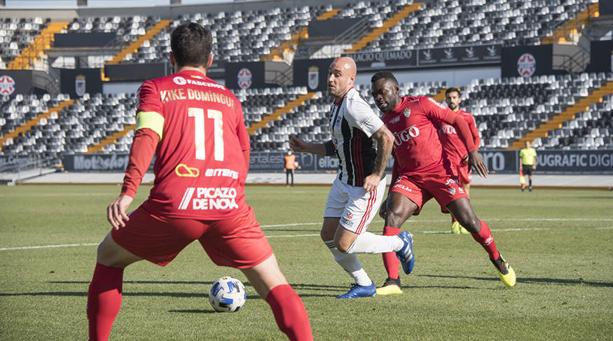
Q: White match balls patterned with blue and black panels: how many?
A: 1